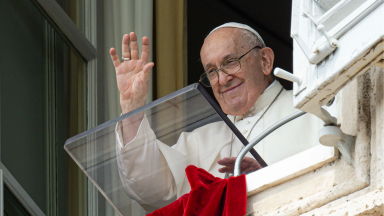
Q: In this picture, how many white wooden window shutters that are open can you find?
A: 1